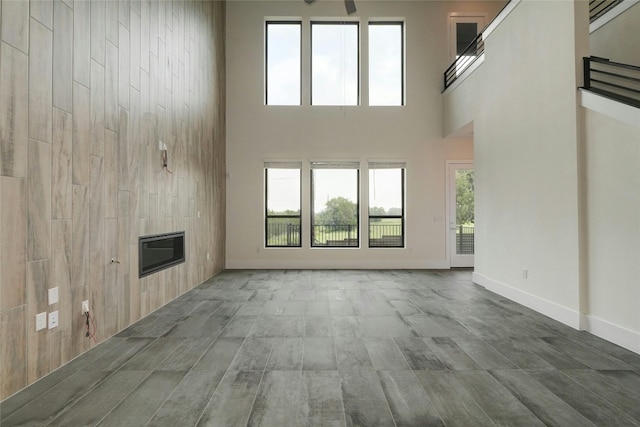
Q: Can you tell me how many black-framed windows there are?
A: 6